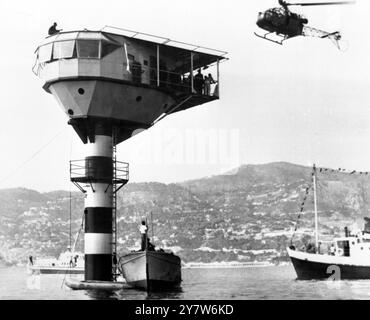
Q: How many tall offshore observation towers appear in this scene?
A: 1